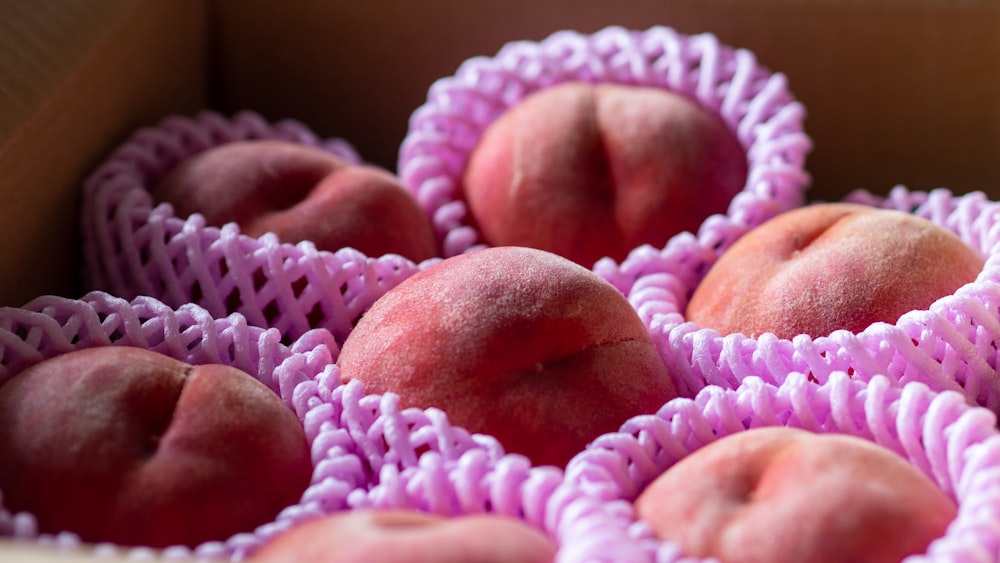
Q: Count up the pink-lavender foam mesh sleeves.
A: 7